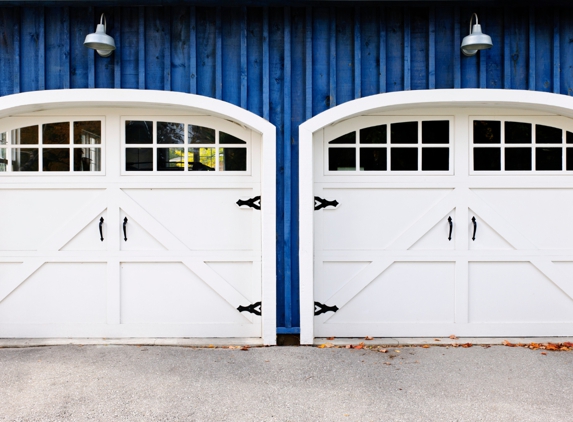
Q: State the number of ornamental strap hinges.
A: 4